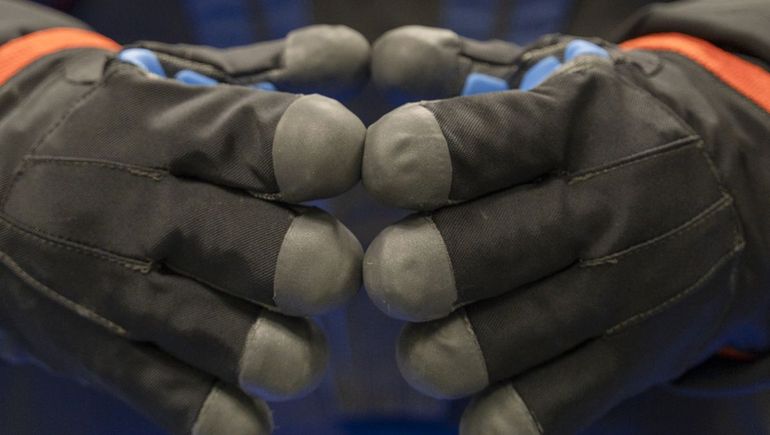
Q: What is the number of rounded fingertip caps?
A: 10